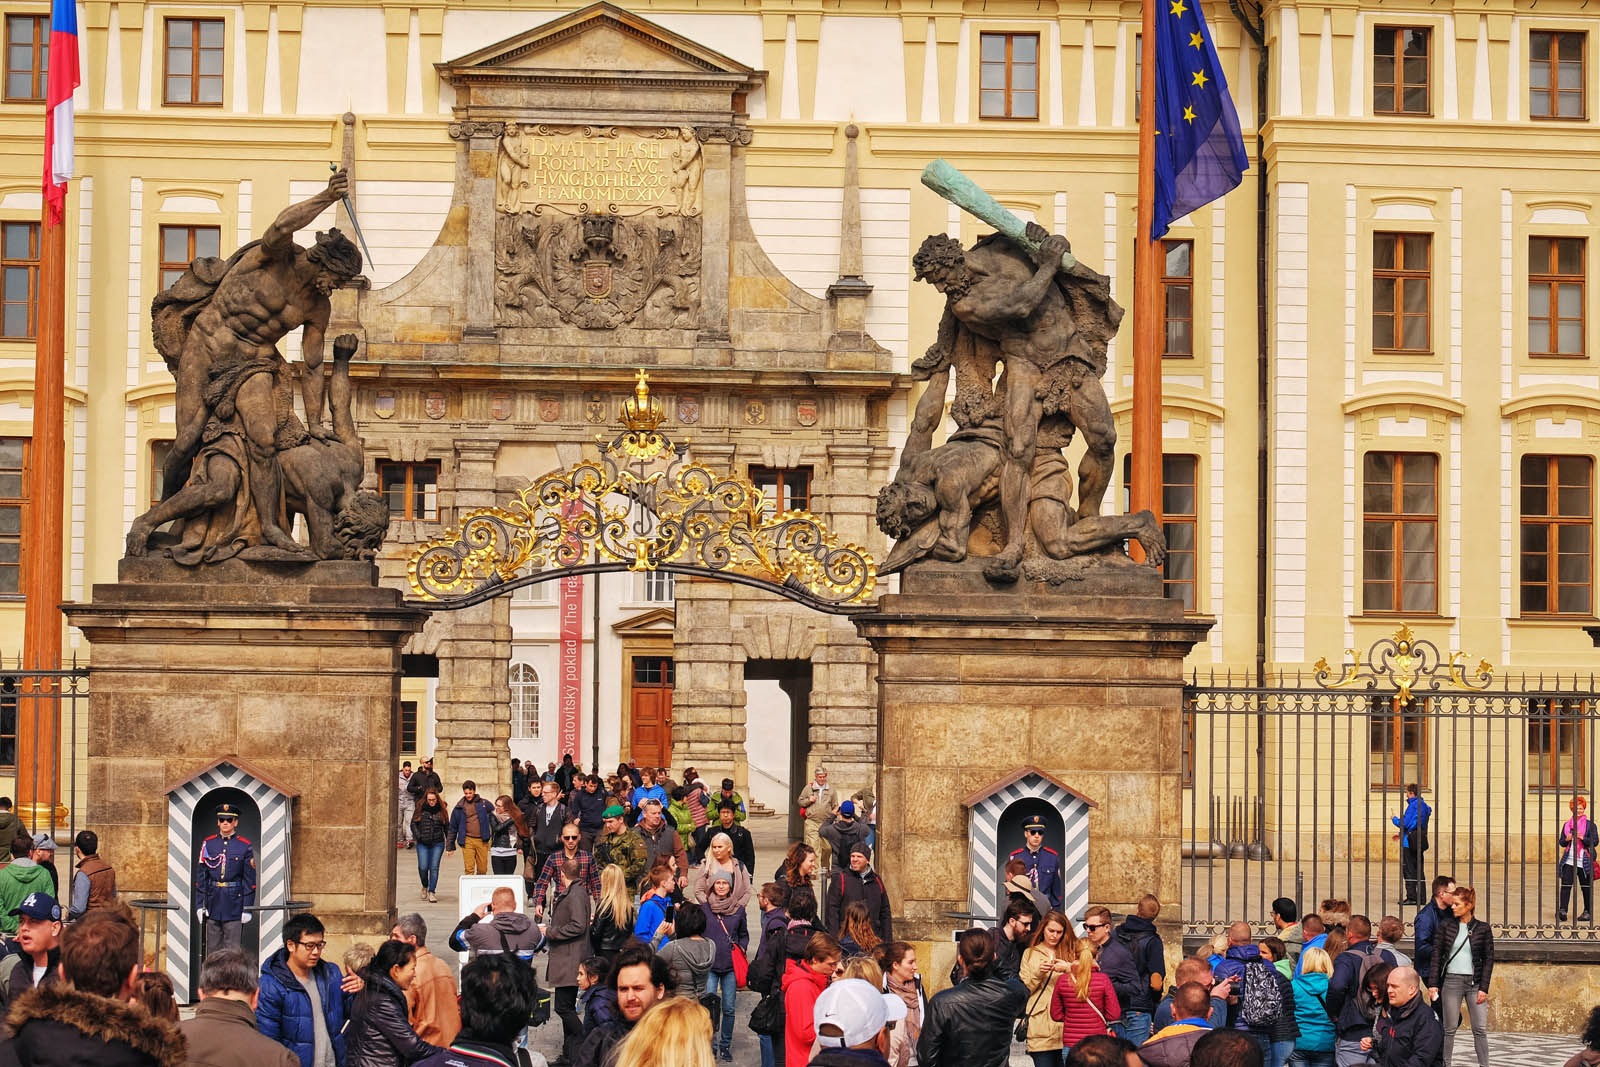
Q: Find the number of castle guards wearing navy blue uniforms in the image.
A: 2